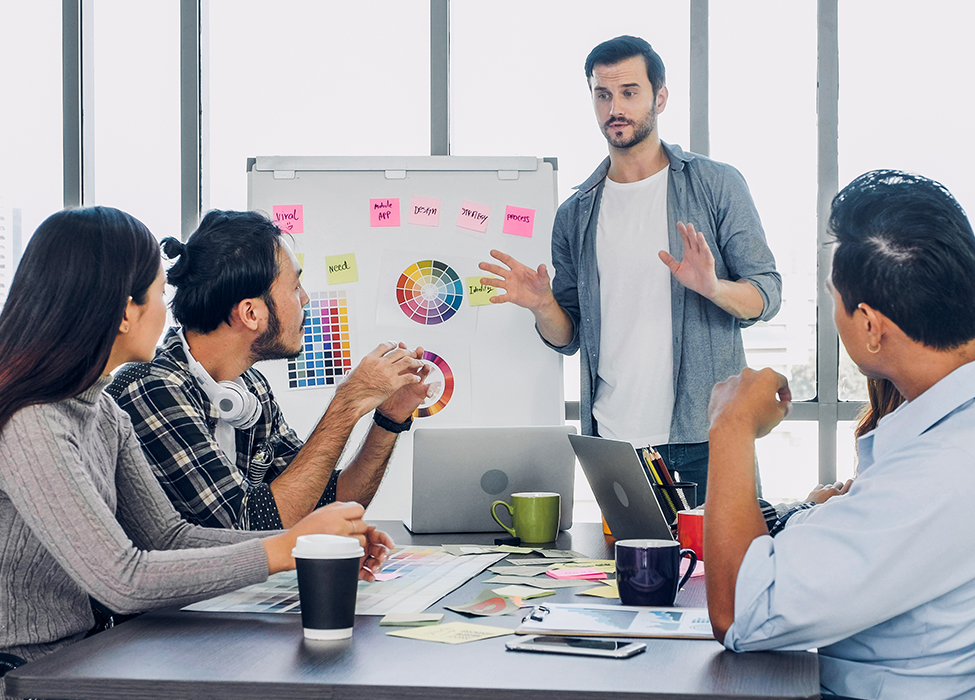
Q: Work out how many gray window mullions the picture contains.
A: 5